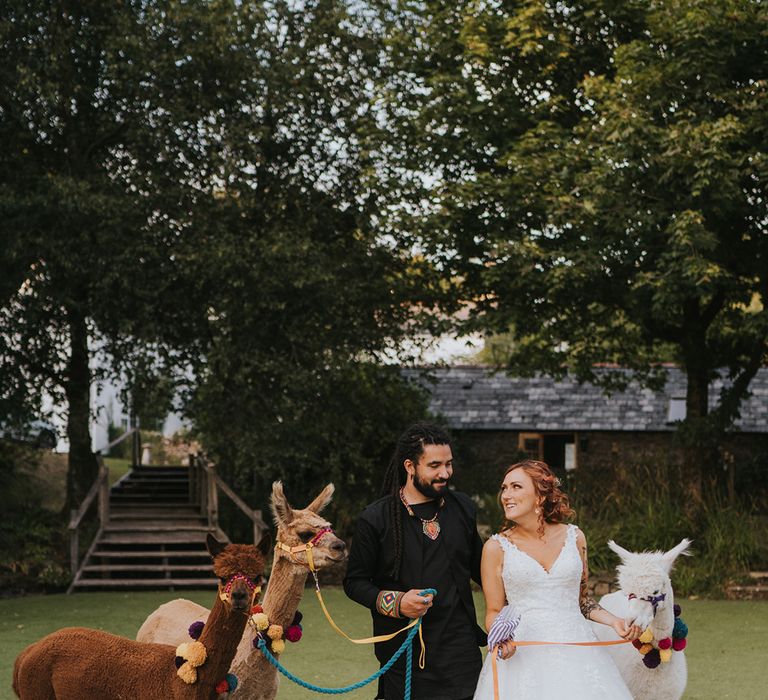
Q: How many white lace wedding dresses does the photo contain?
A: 1